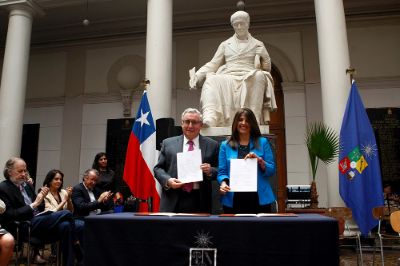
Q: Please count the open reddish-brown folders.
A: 2